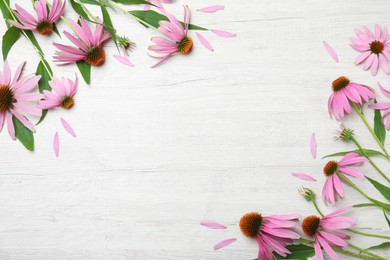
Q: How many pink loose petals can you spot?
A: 11